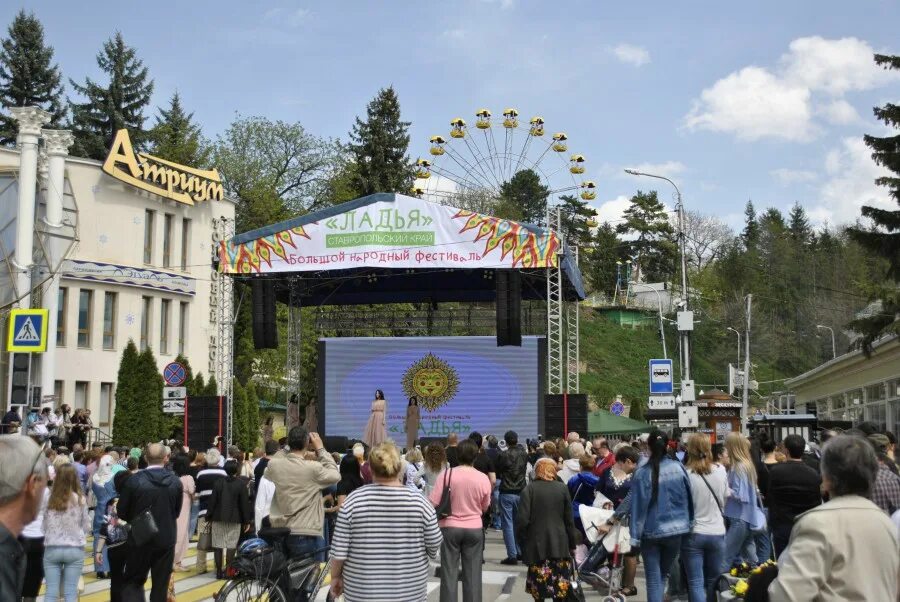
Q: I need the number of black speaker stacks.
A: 4